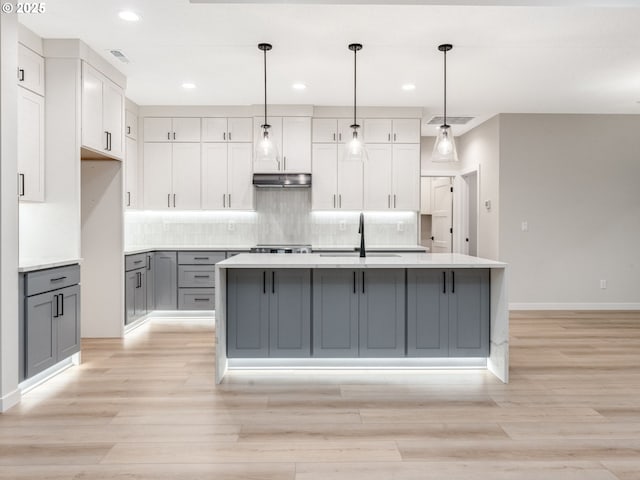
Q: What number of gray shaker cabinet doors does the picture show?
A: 12